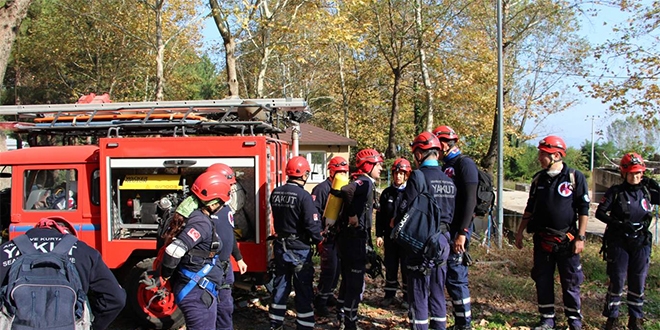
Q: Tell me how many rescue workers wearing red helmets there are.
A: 11